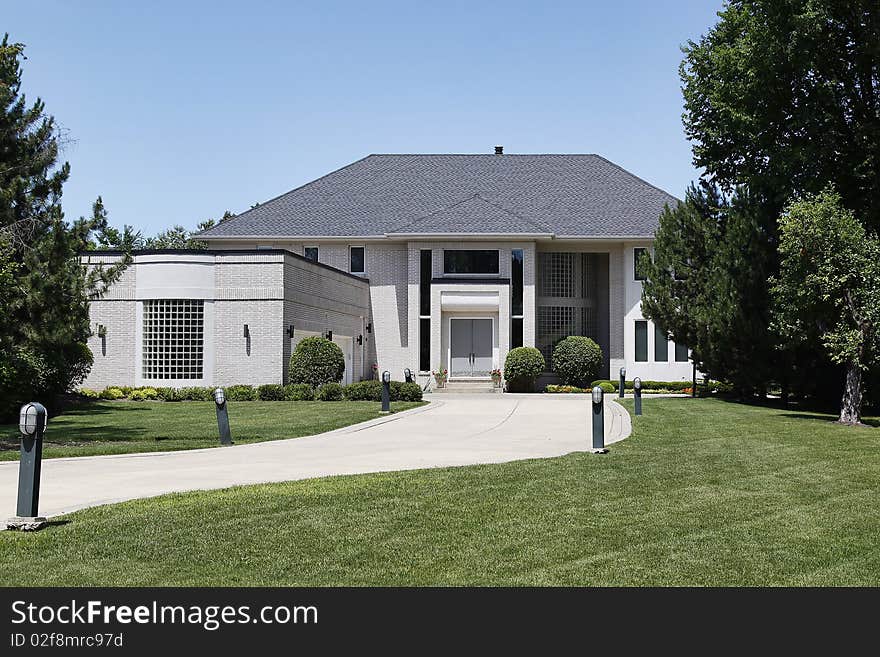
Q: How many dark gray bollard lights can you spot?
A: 7